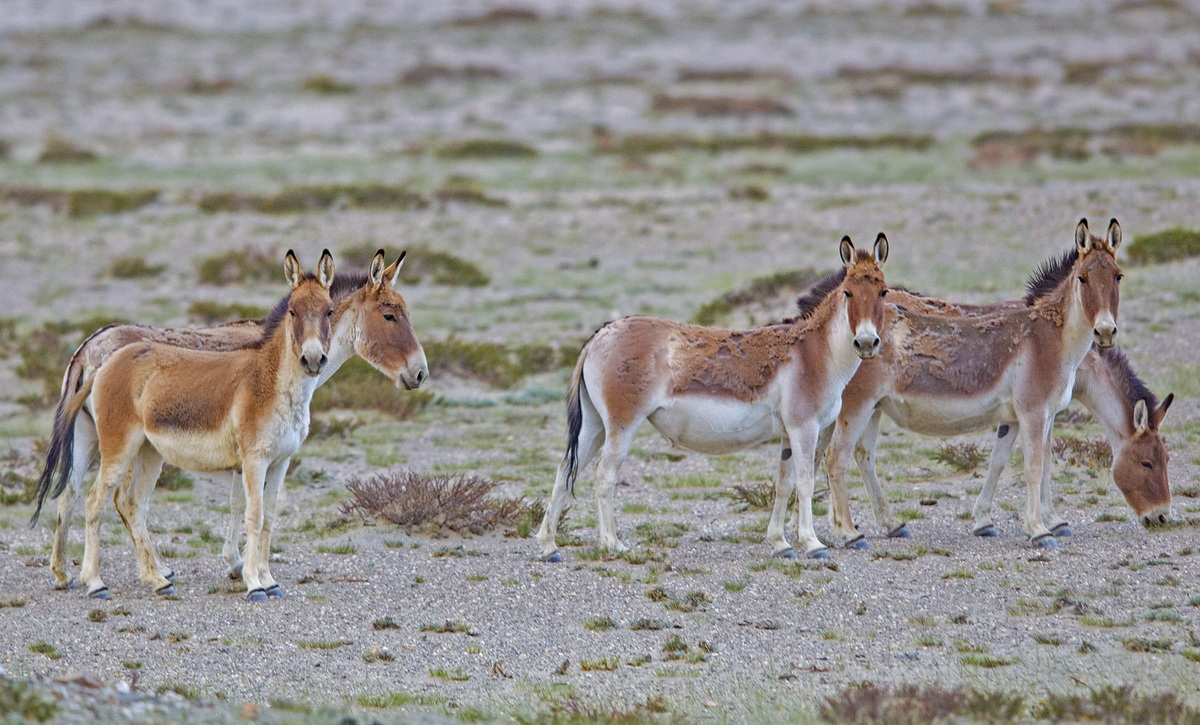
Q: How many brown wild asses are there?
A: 5